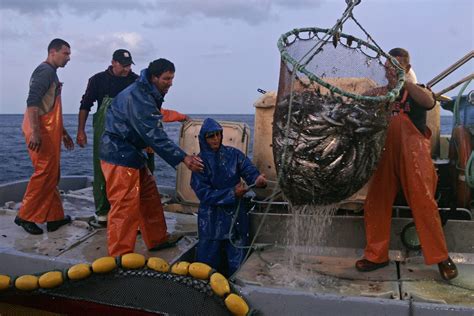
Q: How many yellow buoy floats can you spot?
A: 11